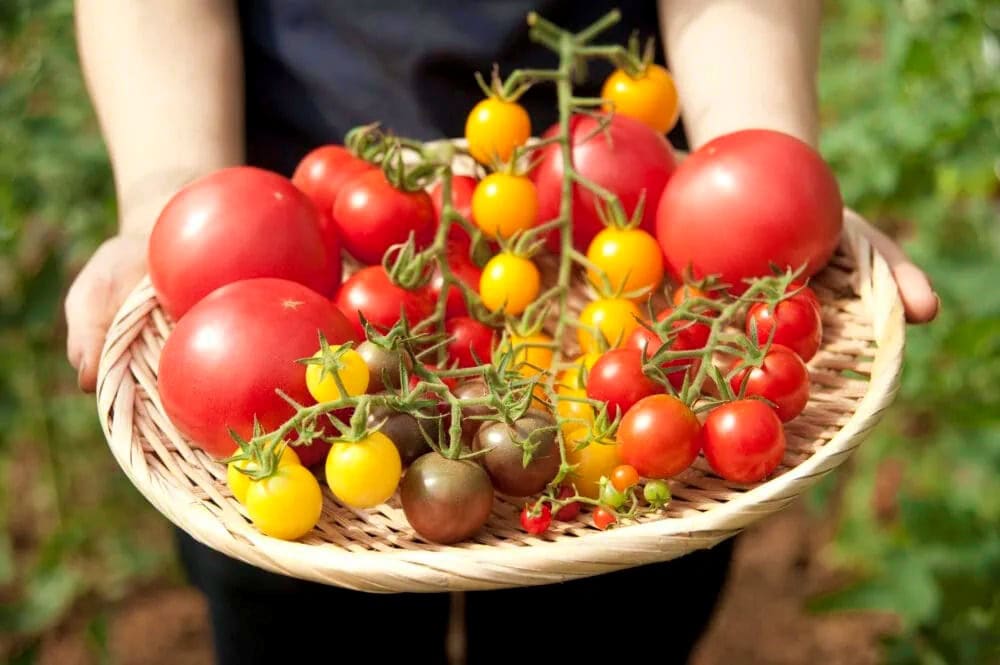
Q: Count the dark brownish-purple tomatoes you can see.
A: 5